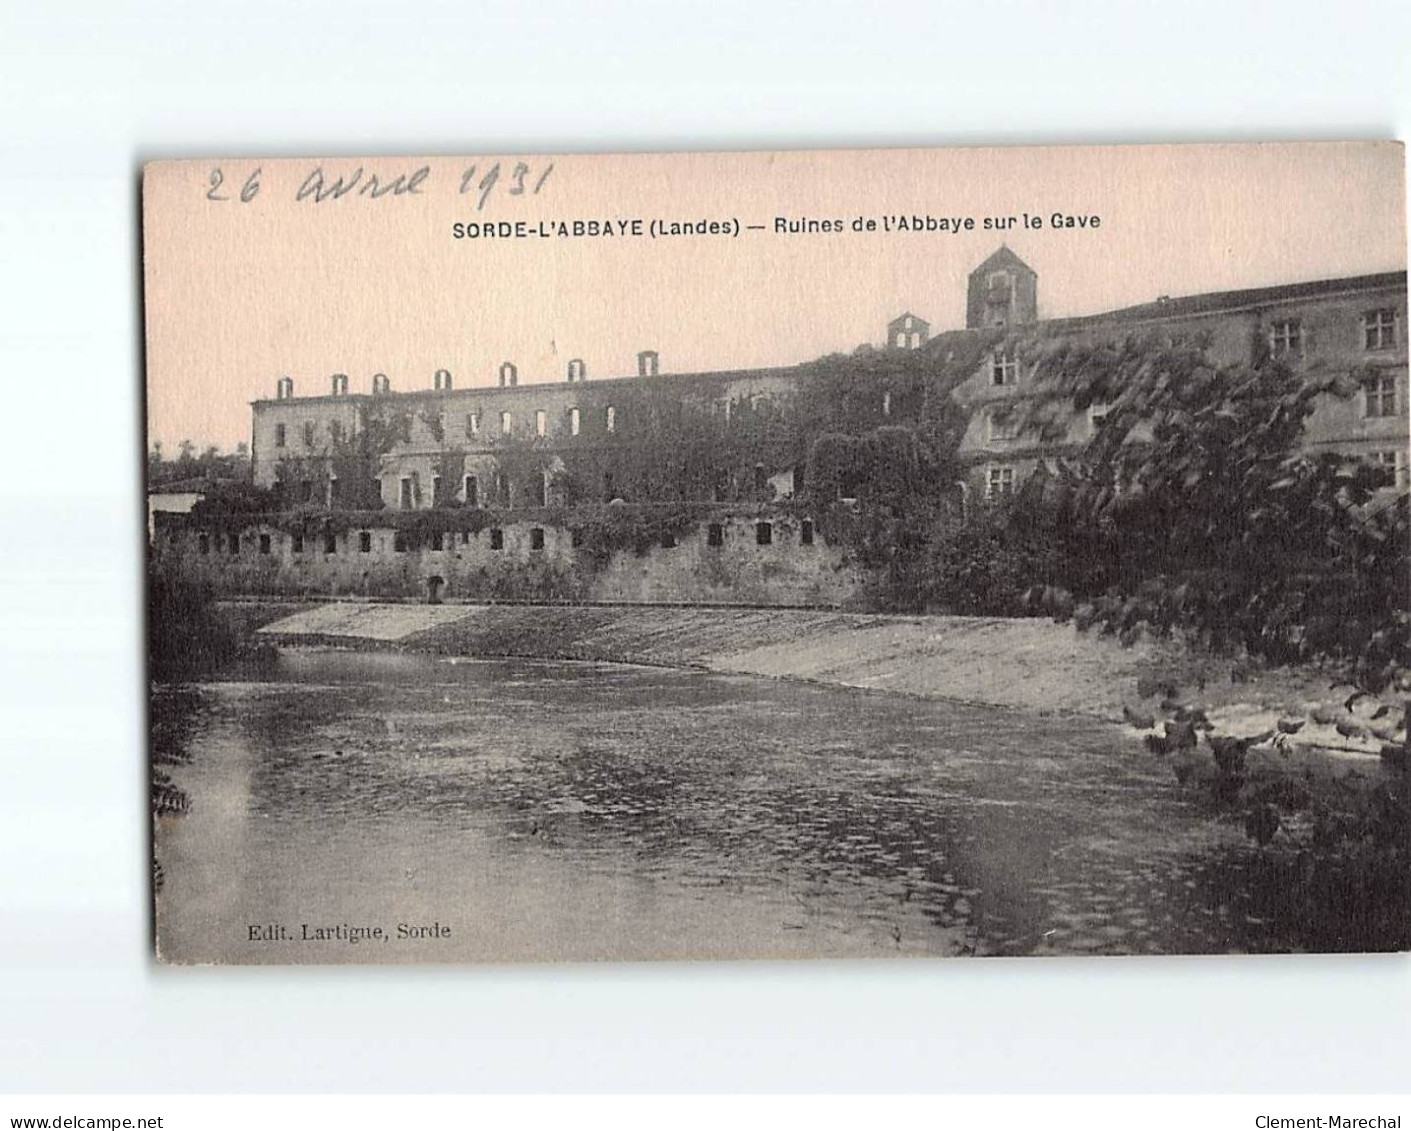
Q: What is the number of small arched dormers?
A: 7